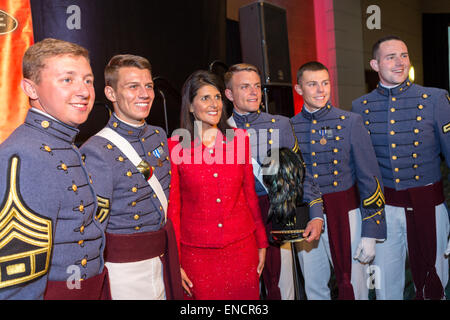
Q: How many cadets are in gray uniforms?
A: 5